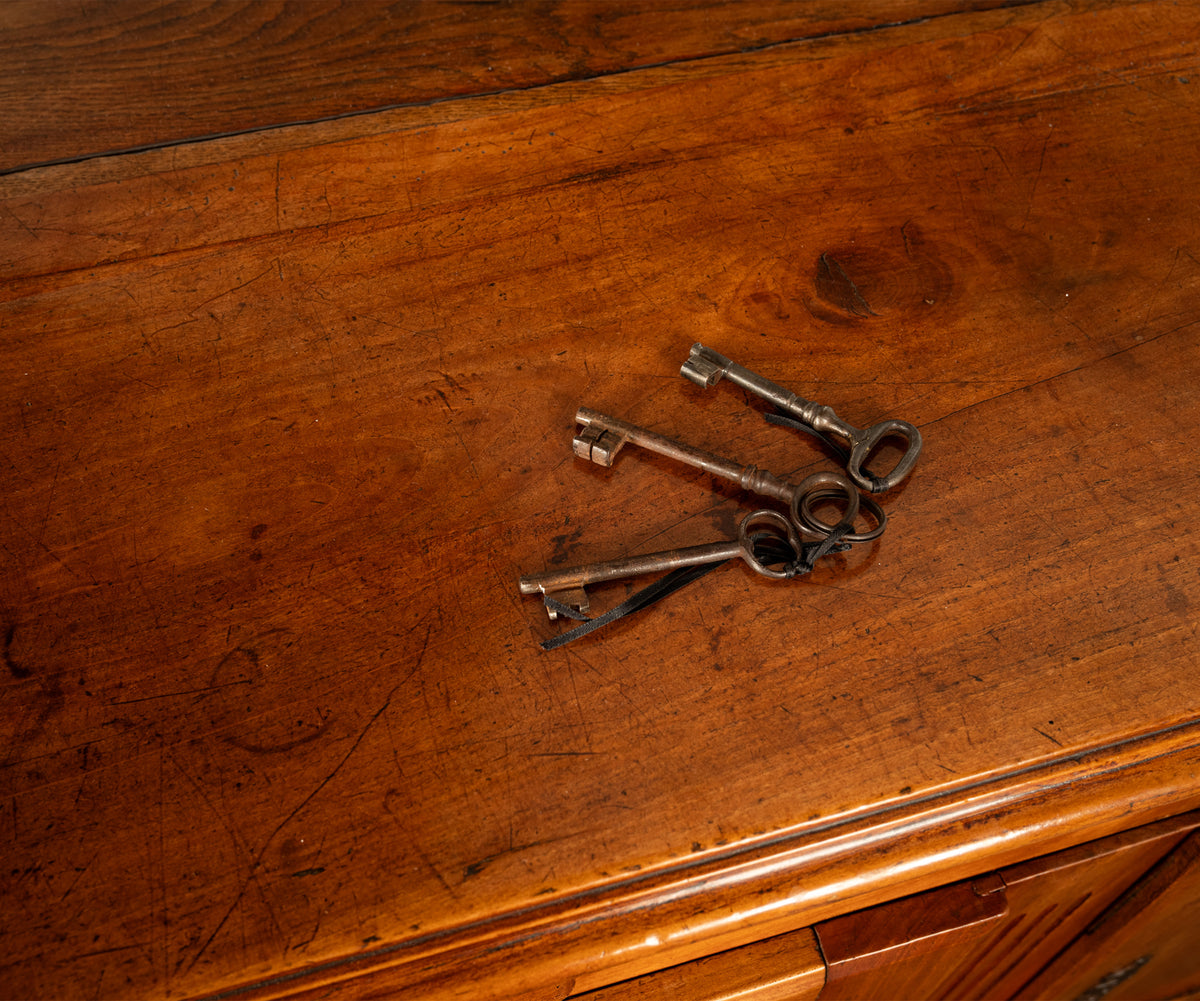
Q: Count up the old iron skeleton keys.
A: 3